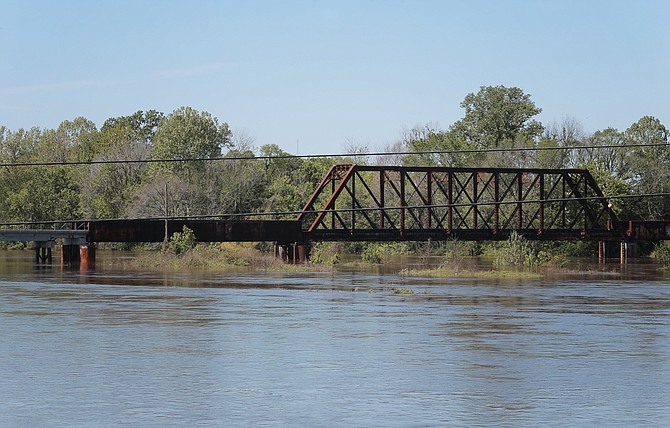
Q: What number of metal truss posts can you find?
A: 12